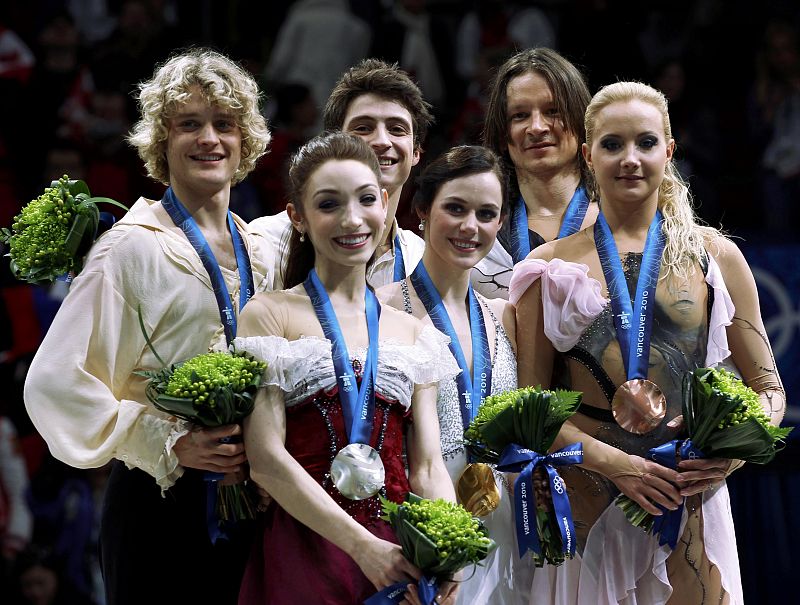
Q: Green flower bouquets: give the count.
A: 5